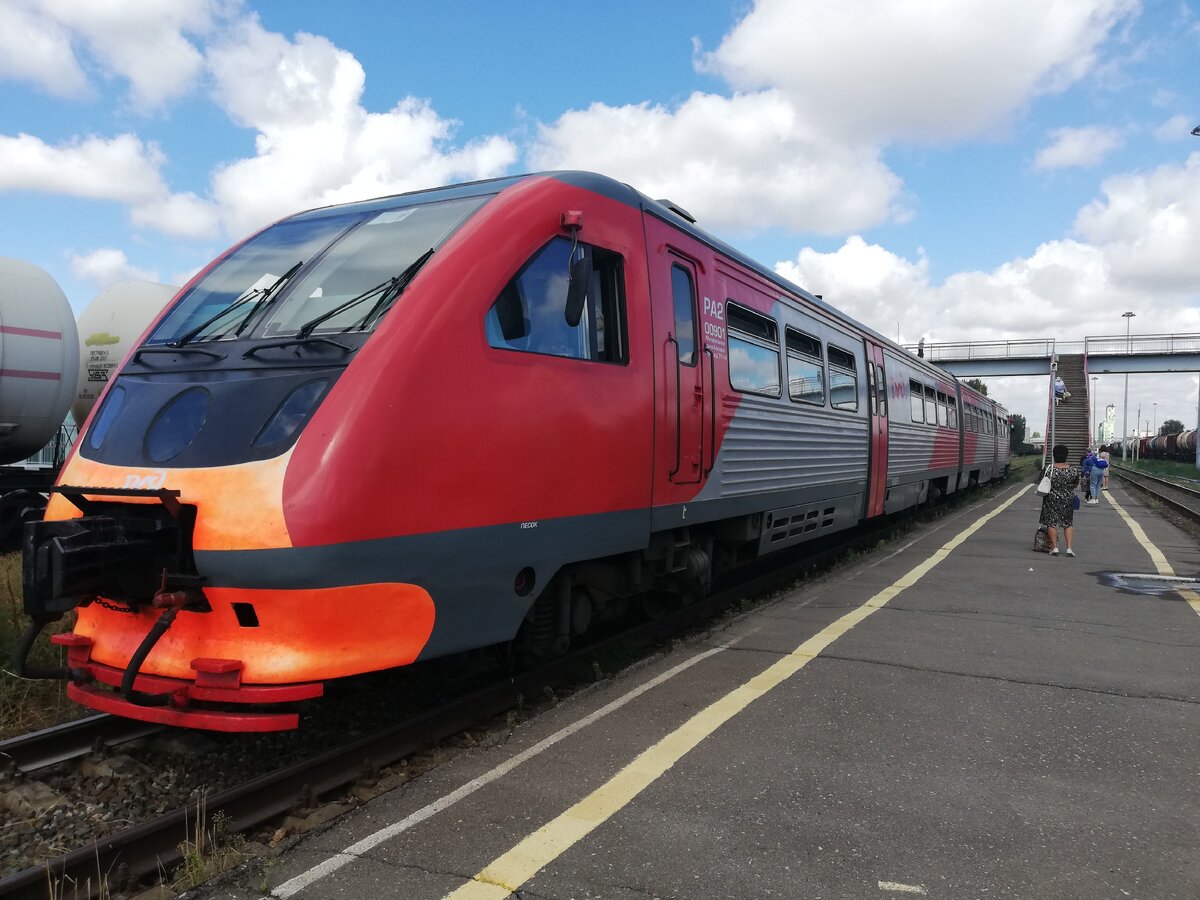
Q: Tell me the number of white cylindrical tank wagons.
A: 2